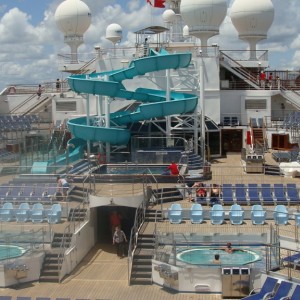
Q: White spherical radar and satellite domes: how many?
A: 5